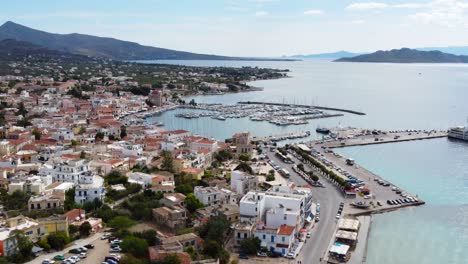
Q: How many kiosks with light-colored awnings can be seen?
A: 3